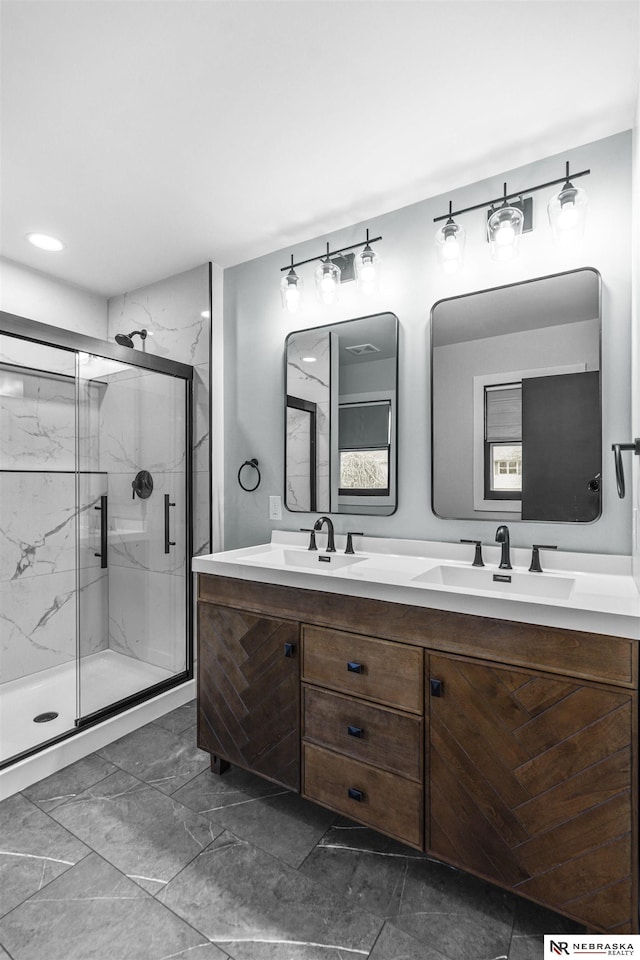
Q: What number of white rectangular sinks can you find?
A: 2